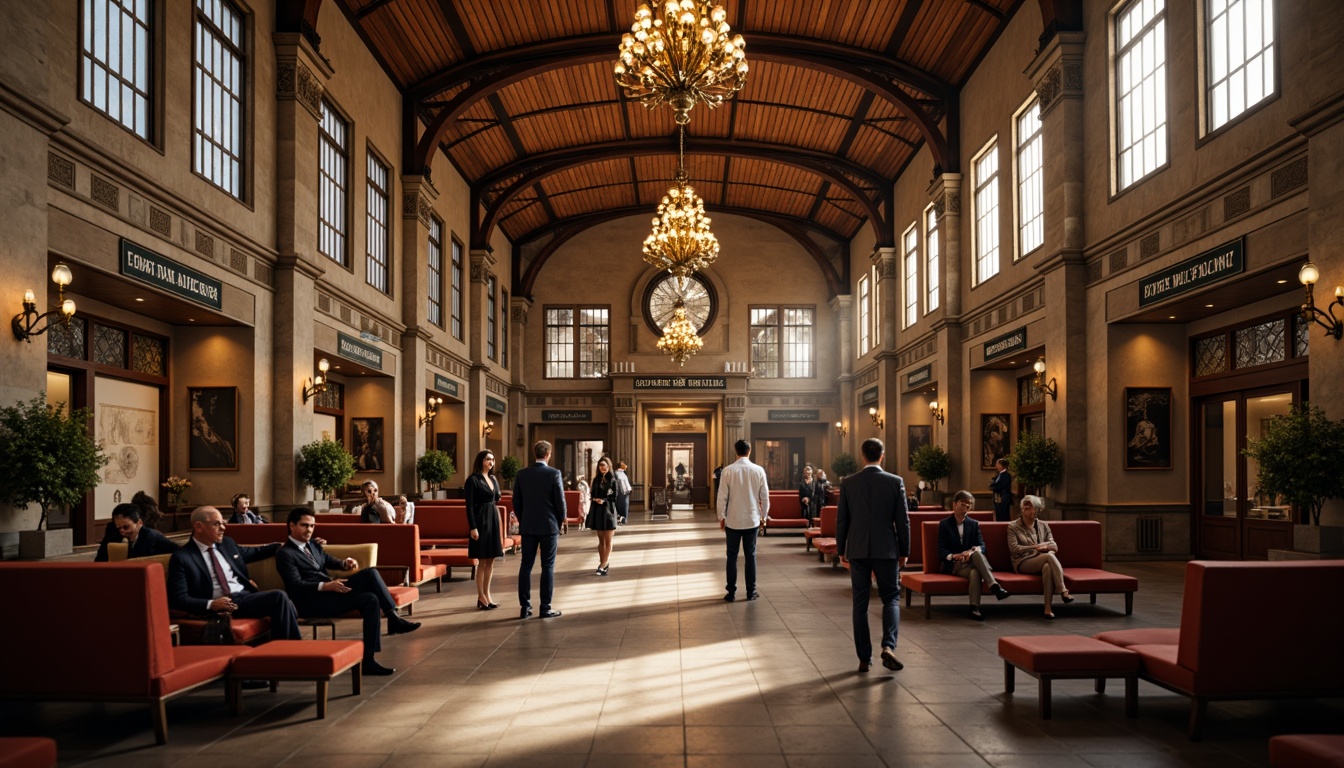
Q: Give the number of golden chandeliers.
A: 3